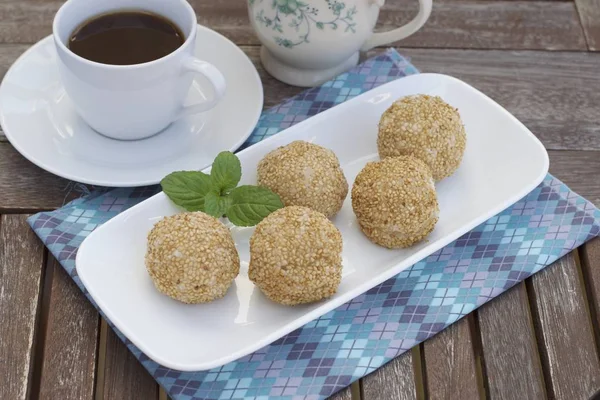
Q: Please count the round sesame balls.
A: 5